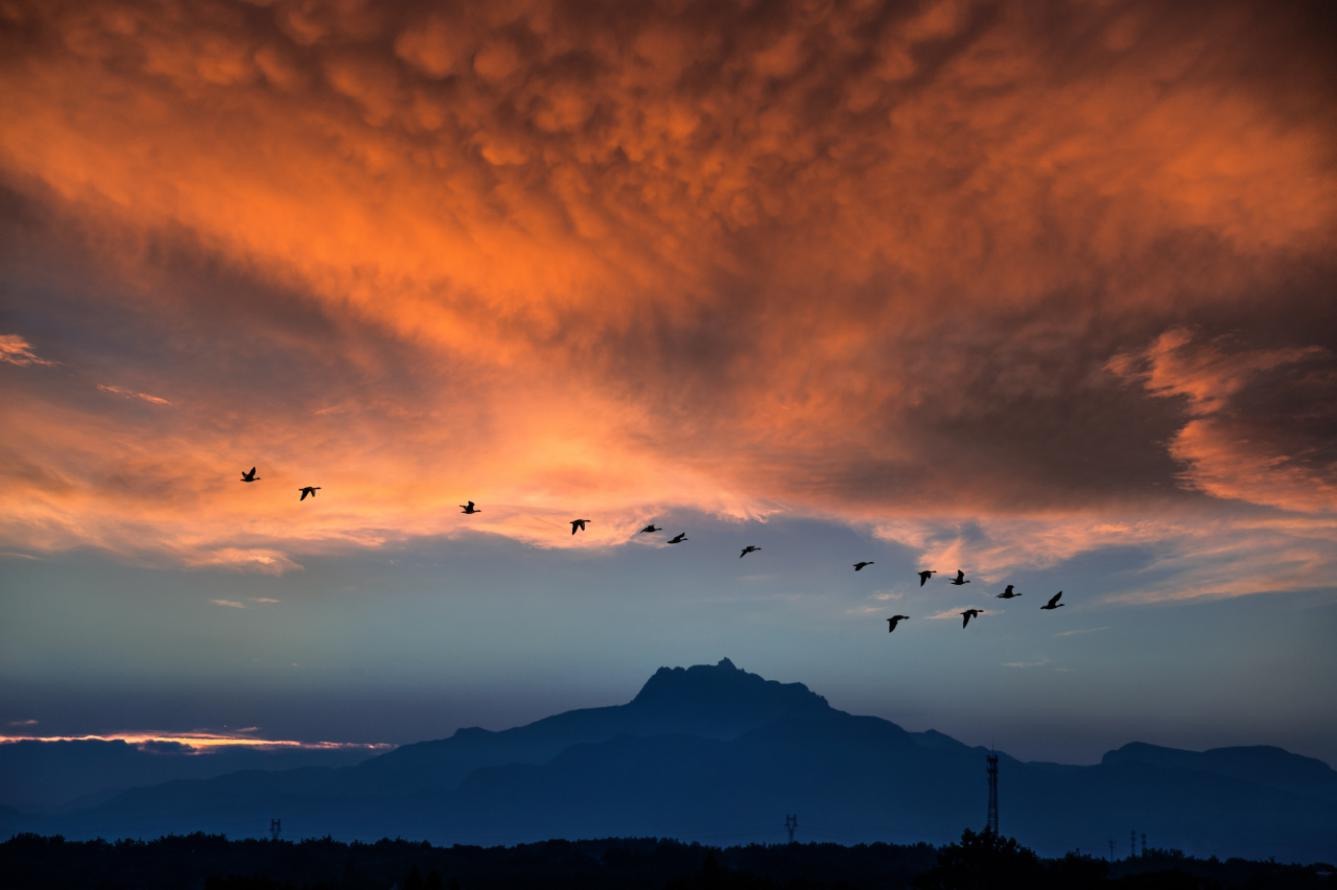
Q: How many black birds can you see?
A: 14